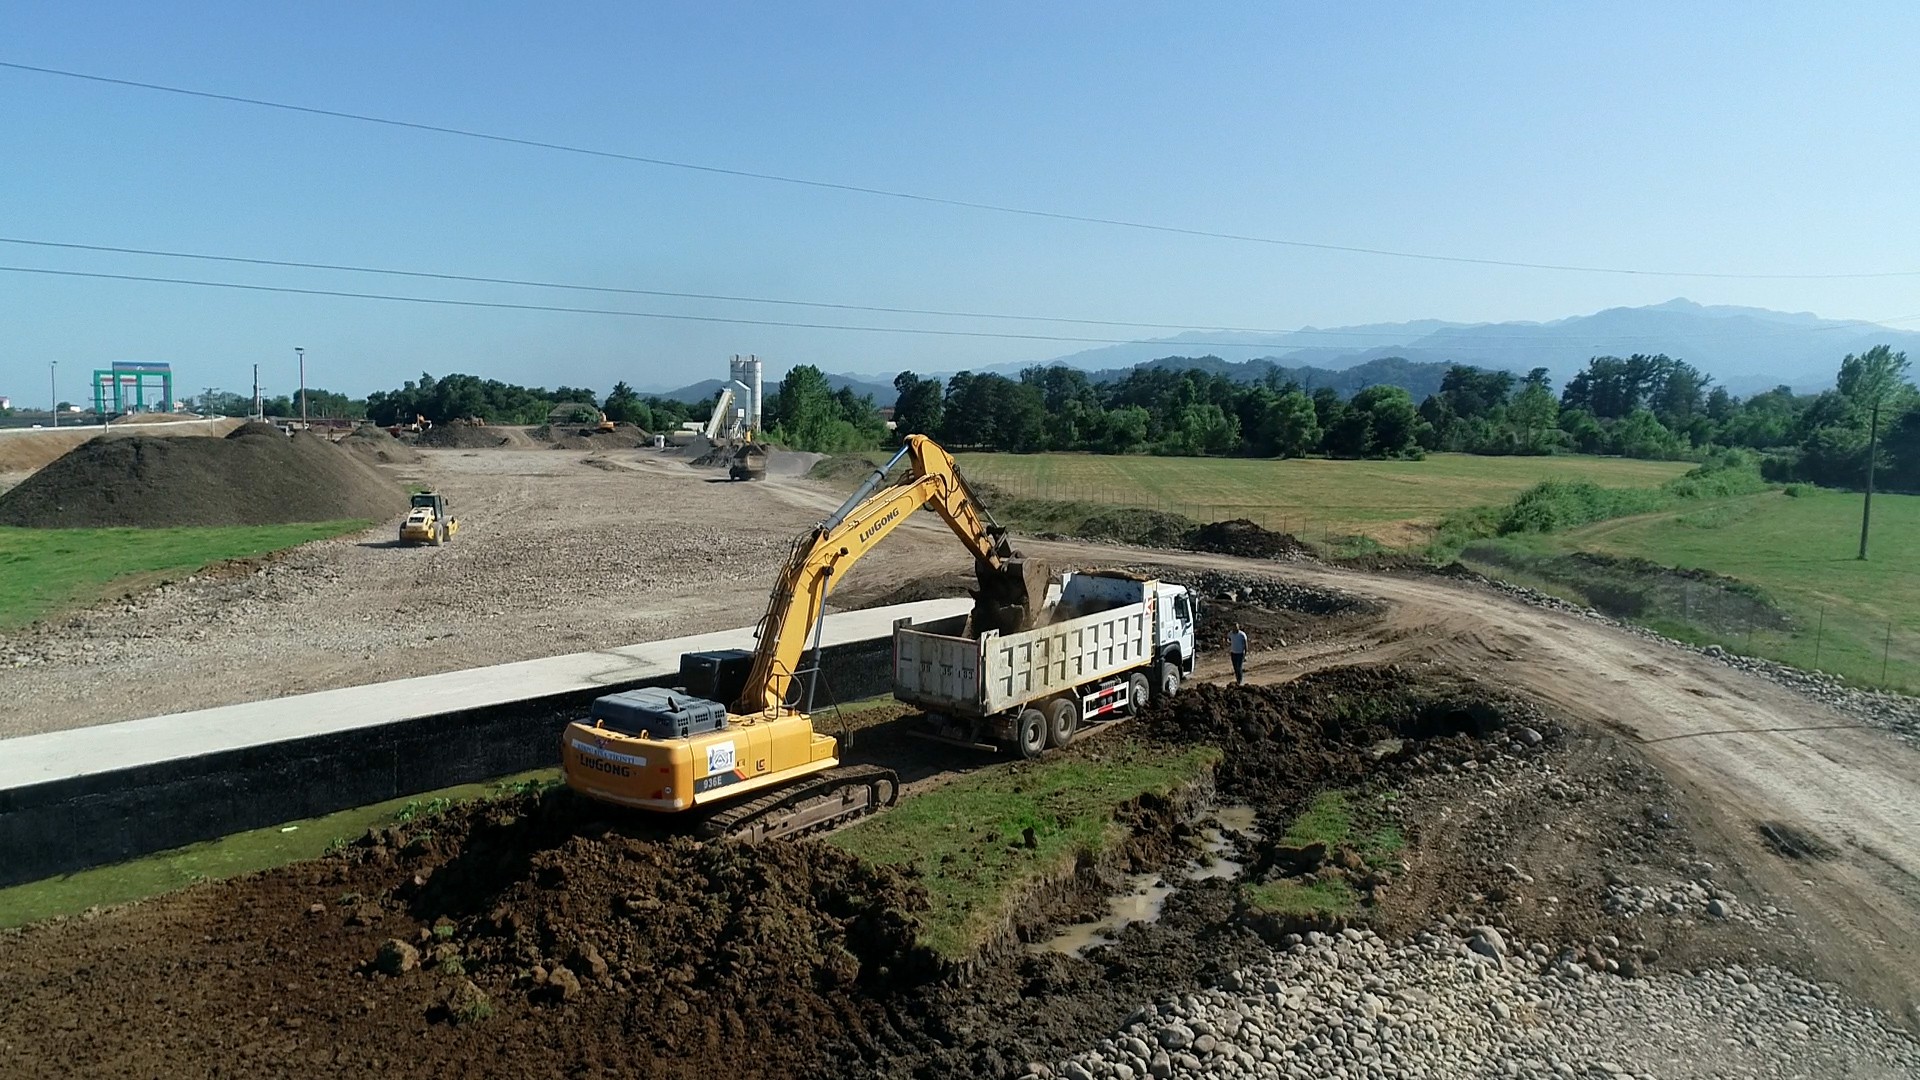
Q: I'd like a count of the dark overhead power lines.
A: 3